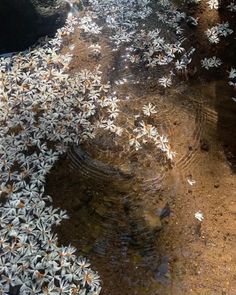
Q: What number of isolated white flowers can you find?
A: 2